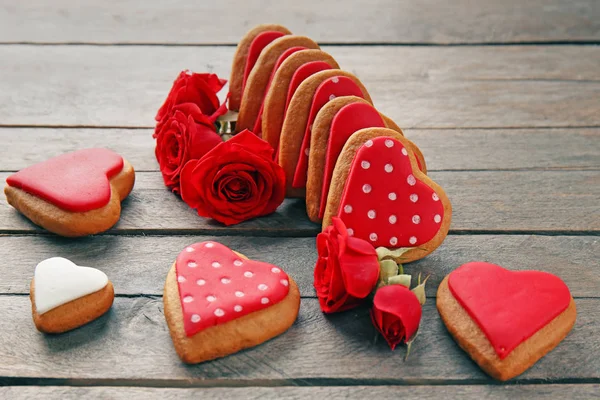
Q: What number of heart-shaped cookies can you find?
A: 10